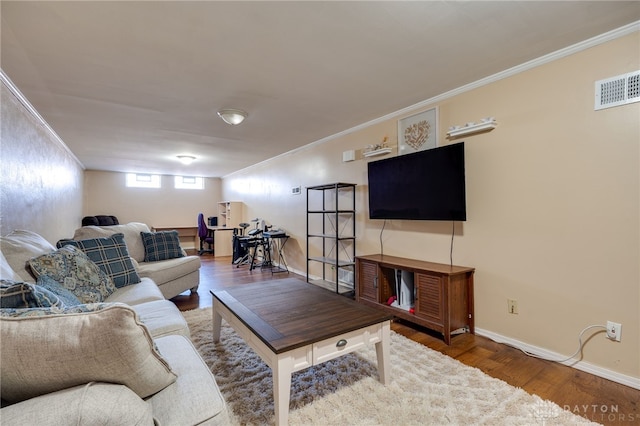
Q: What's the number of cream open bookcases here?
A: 1